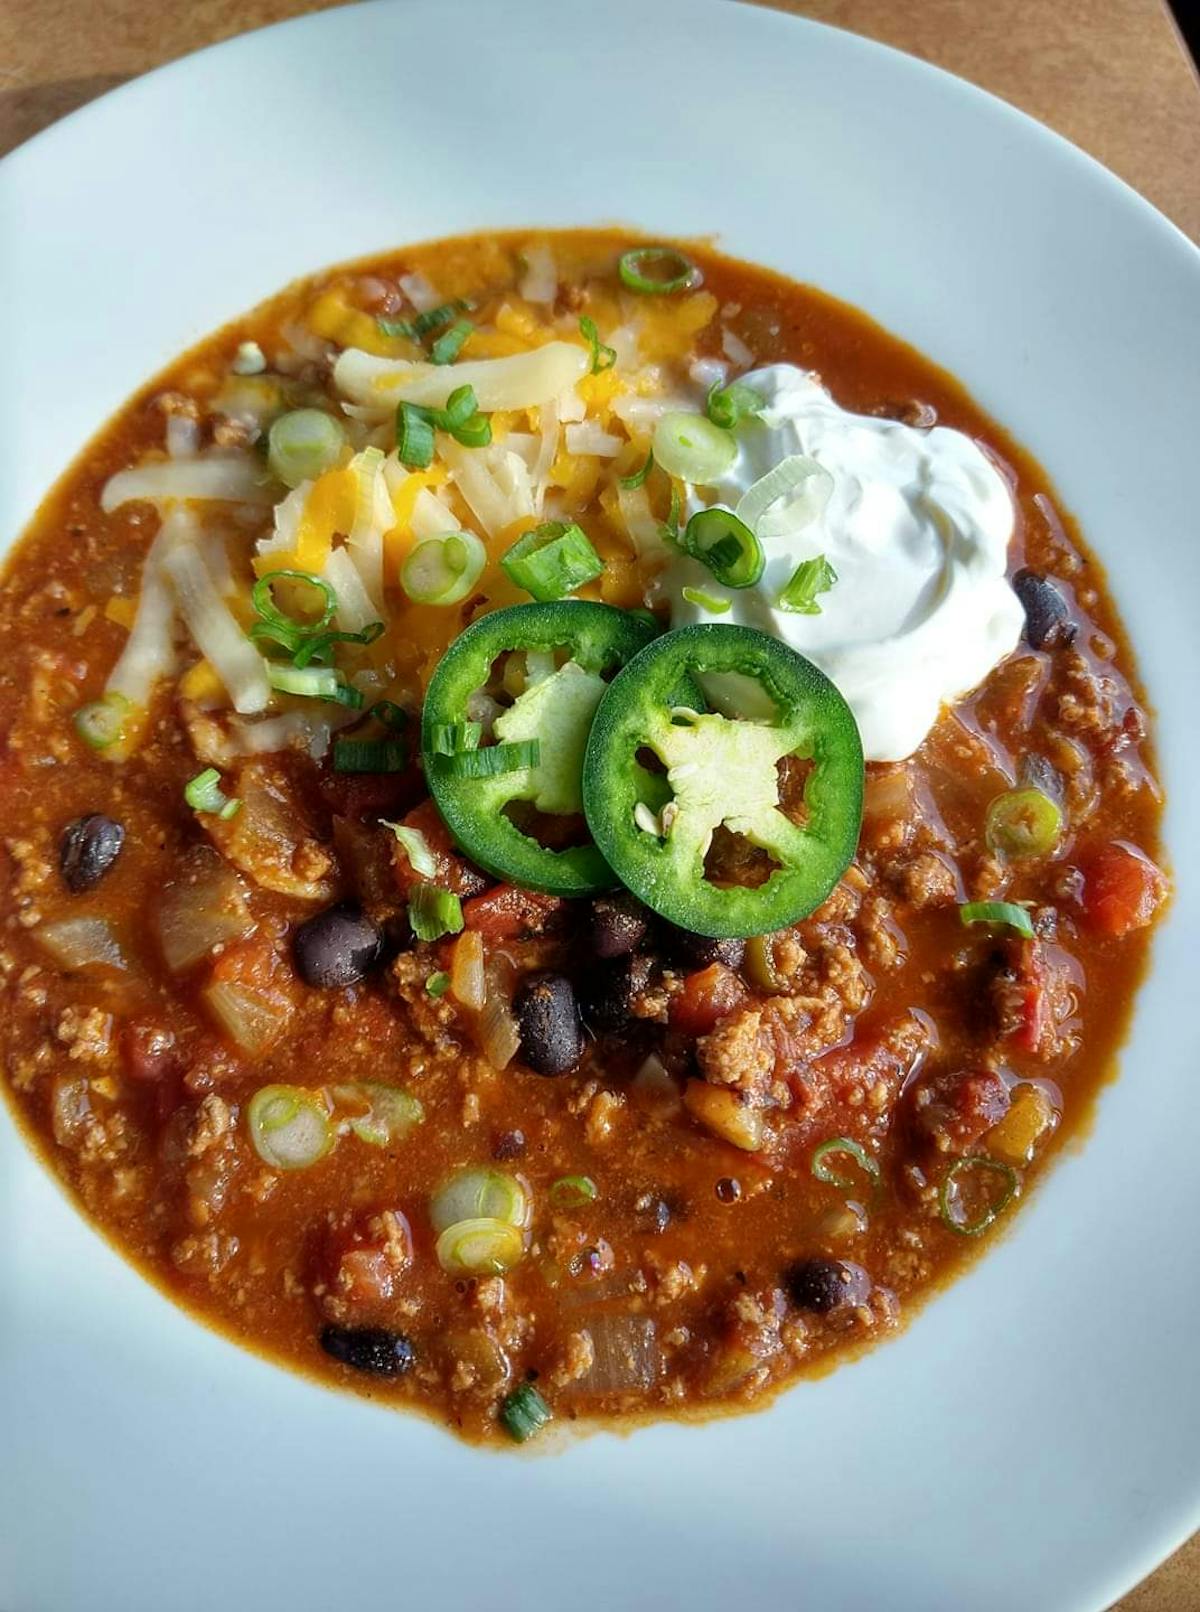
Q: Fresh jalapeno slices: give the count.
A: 2